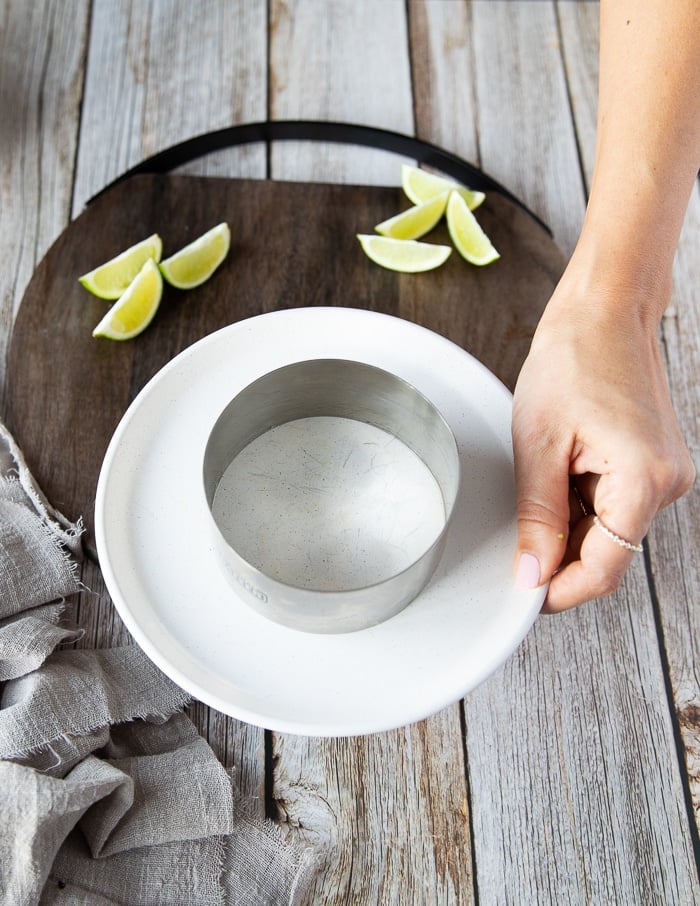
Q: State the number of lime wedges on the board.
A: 7